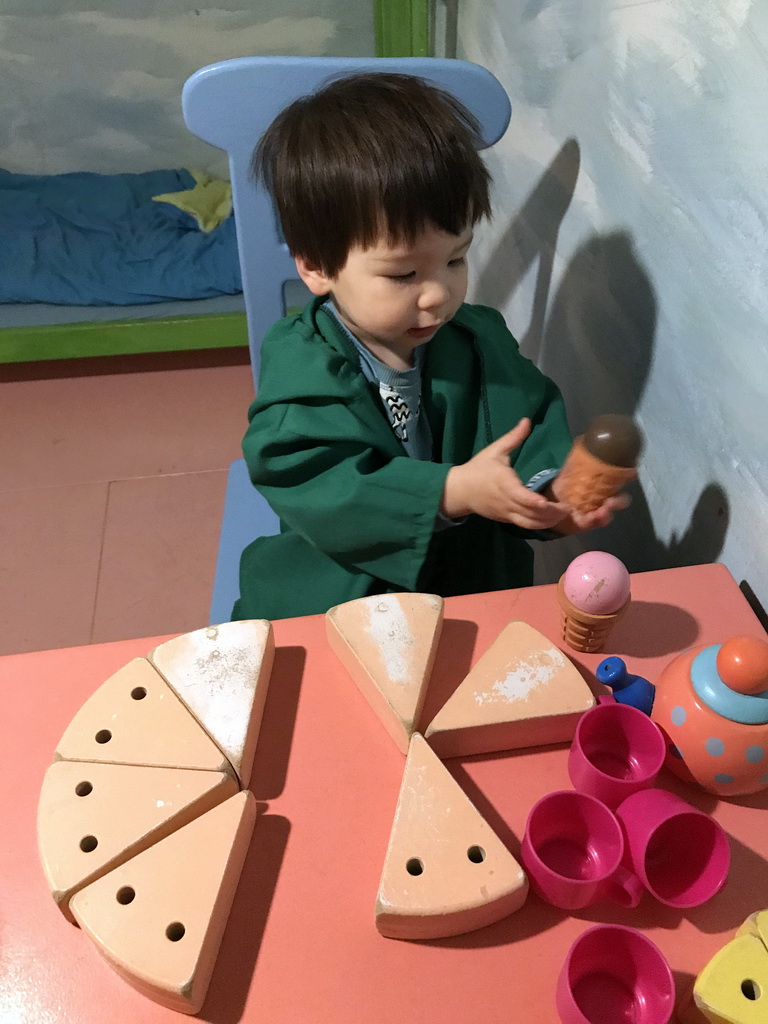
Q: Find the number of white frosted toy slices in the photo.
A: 3